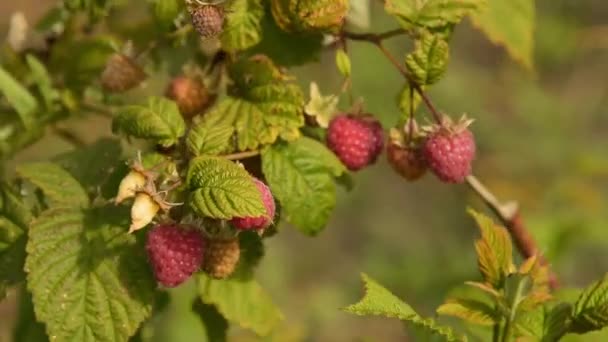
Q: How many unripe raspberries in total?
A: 5